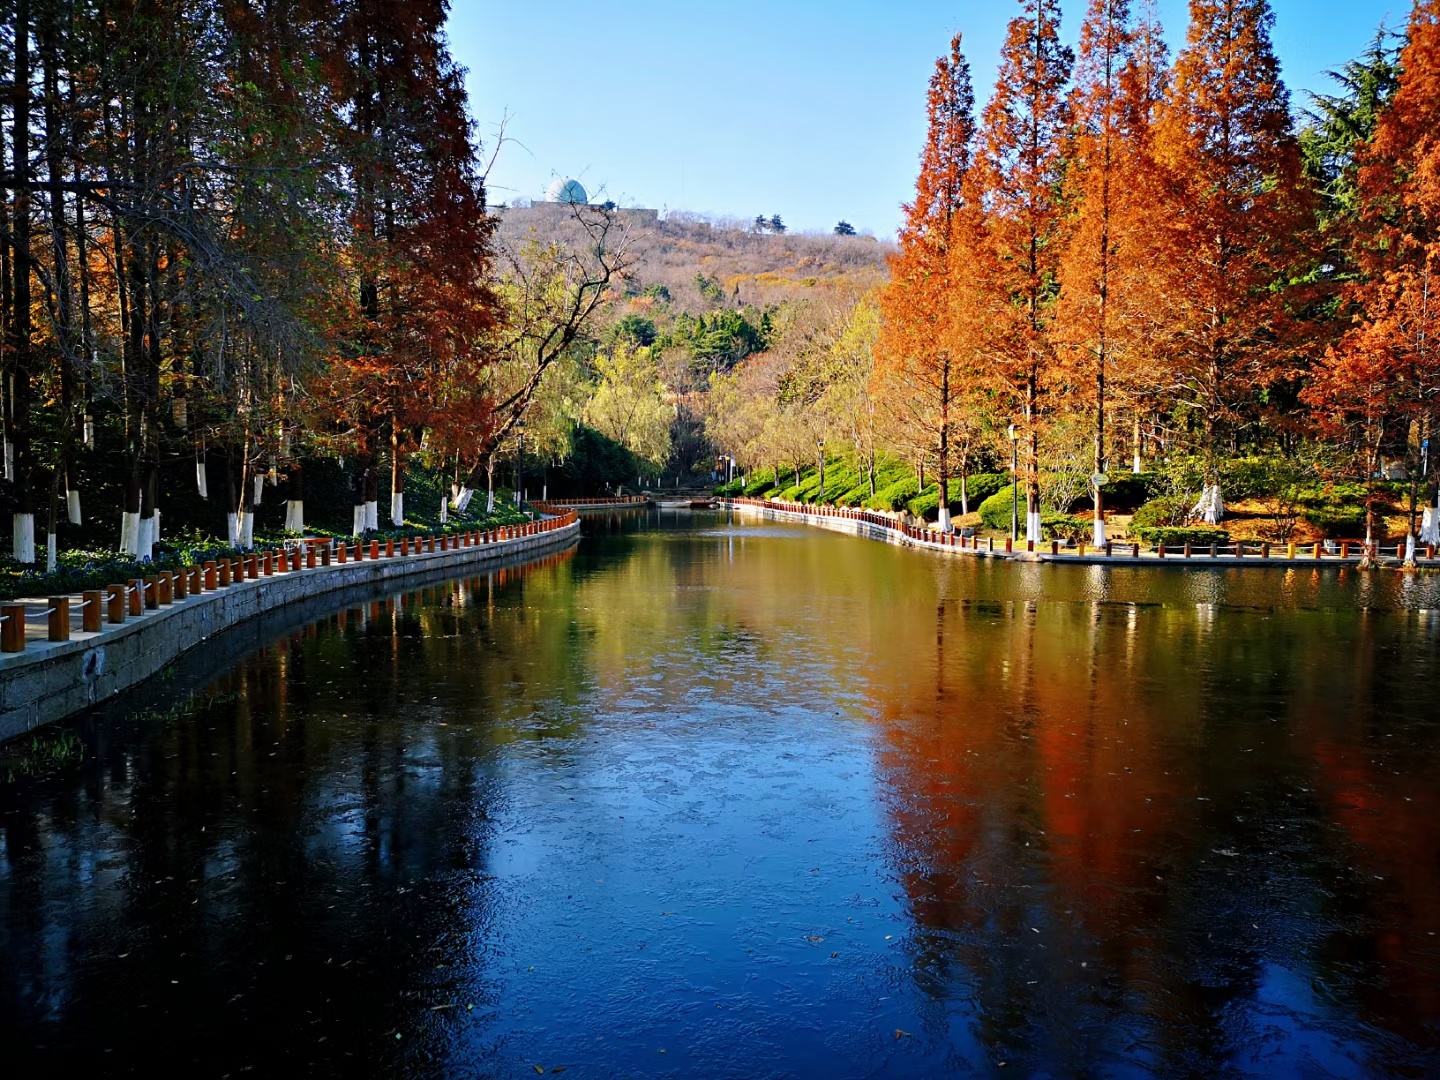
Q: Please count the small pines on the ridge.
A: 3